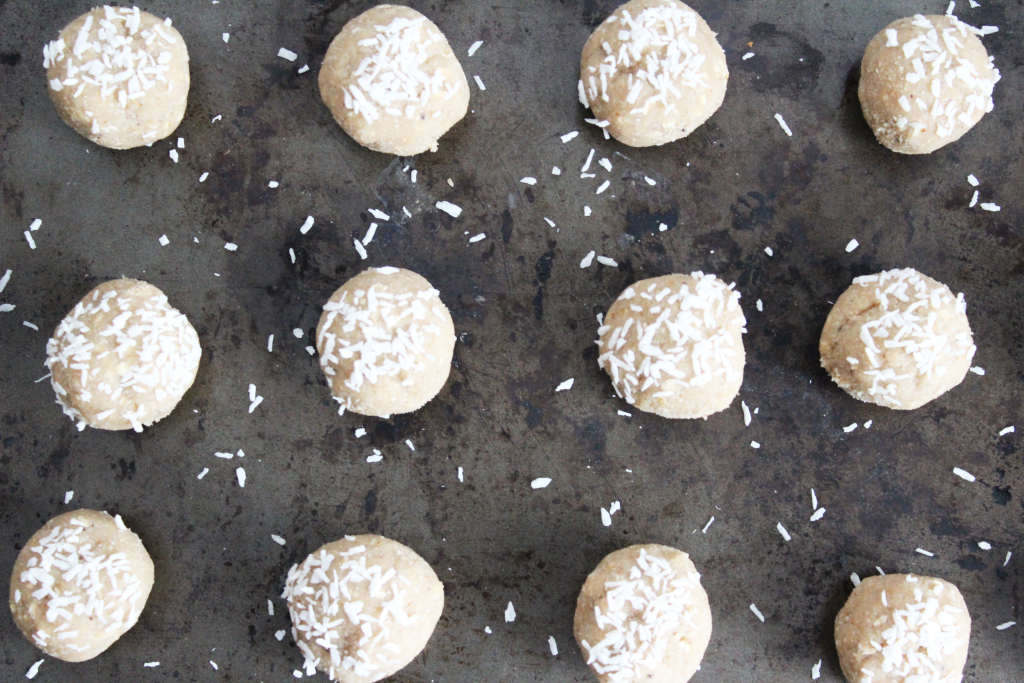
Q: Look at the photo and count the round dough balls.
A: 12